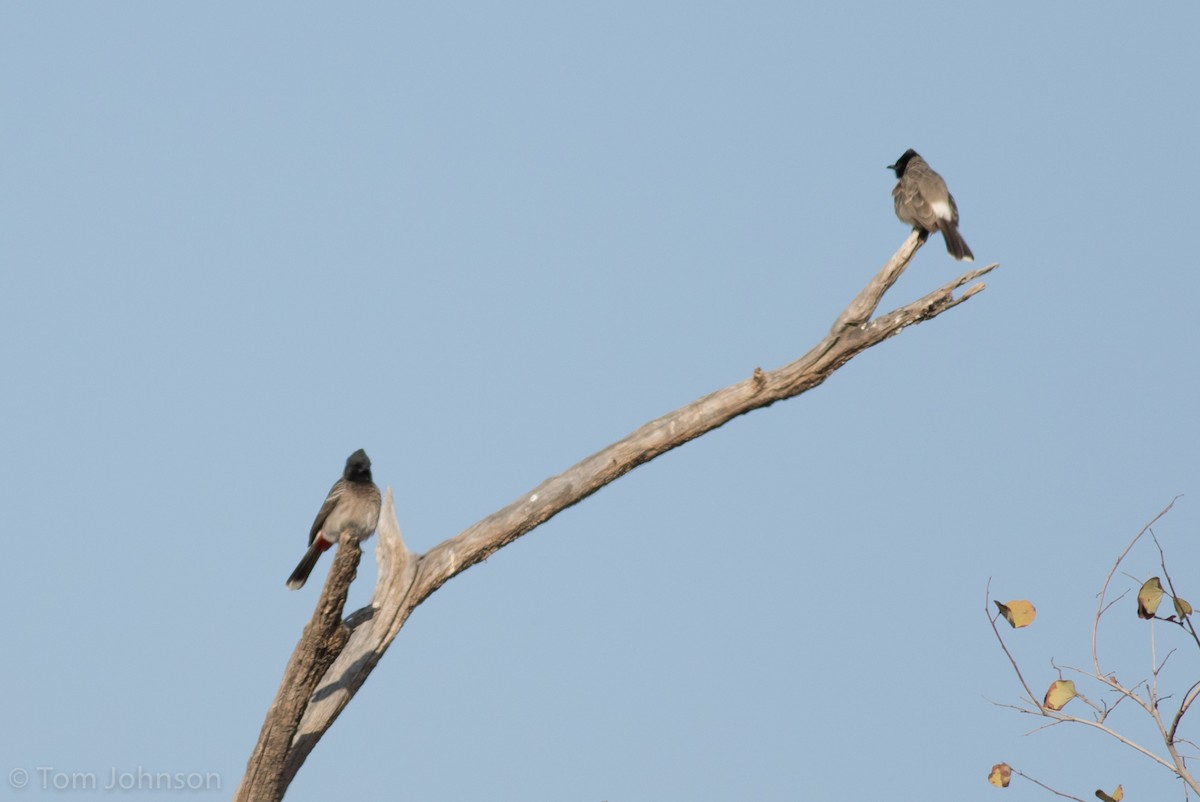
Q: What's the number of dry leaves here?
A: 6